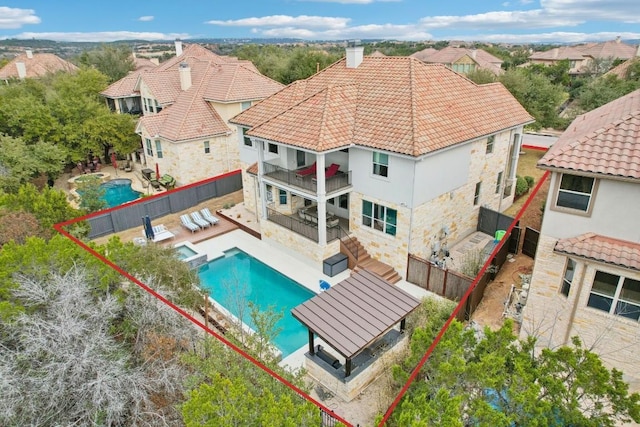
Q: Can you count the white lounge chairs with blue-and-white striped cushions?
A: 3